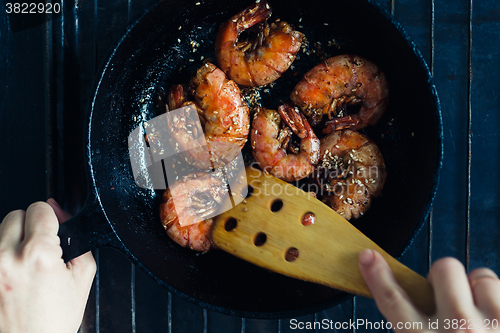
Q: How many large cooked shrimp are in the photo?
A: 6